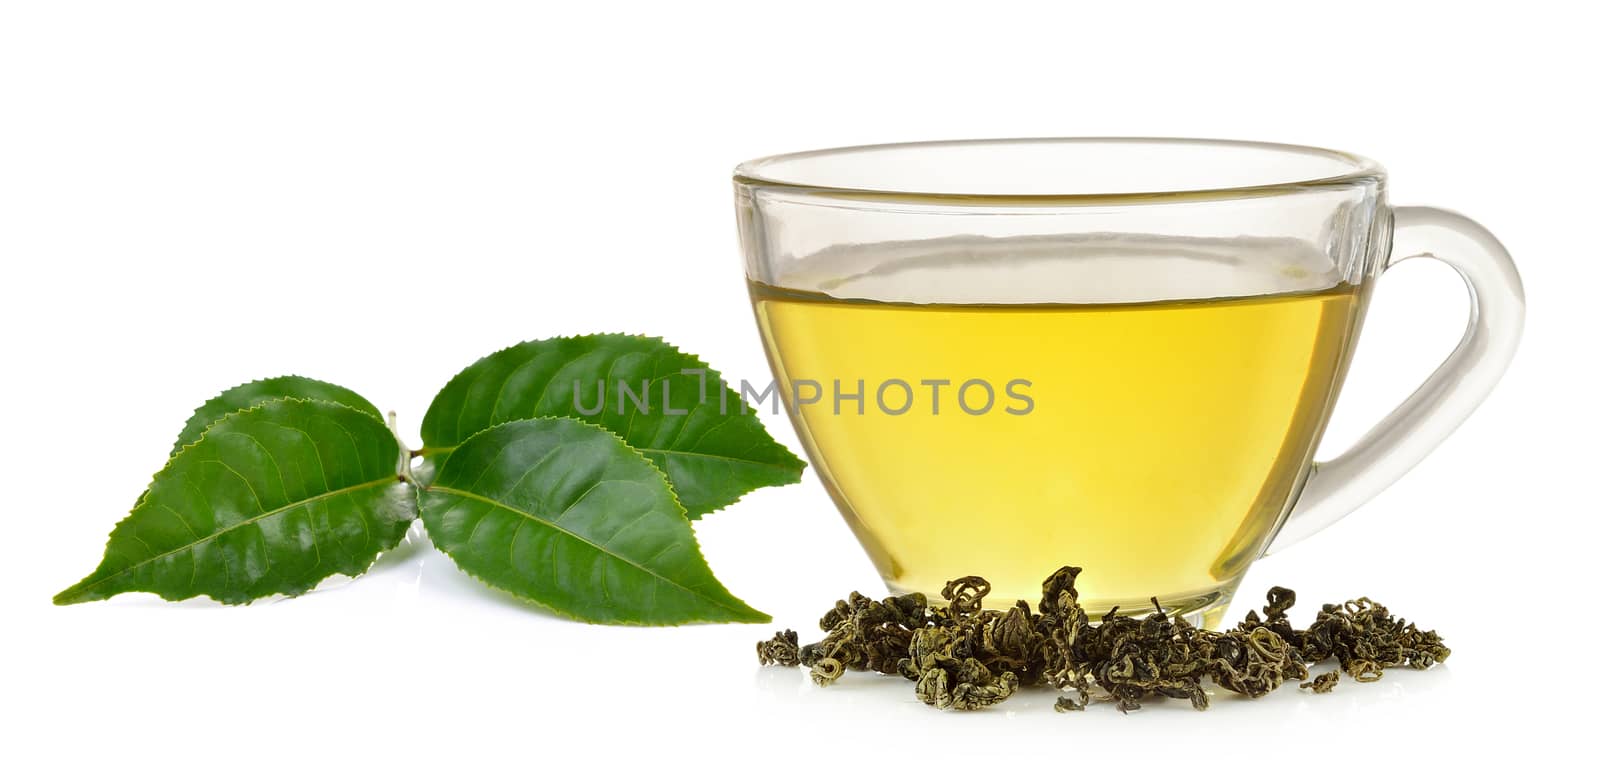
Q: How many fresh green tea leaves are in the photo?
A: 4